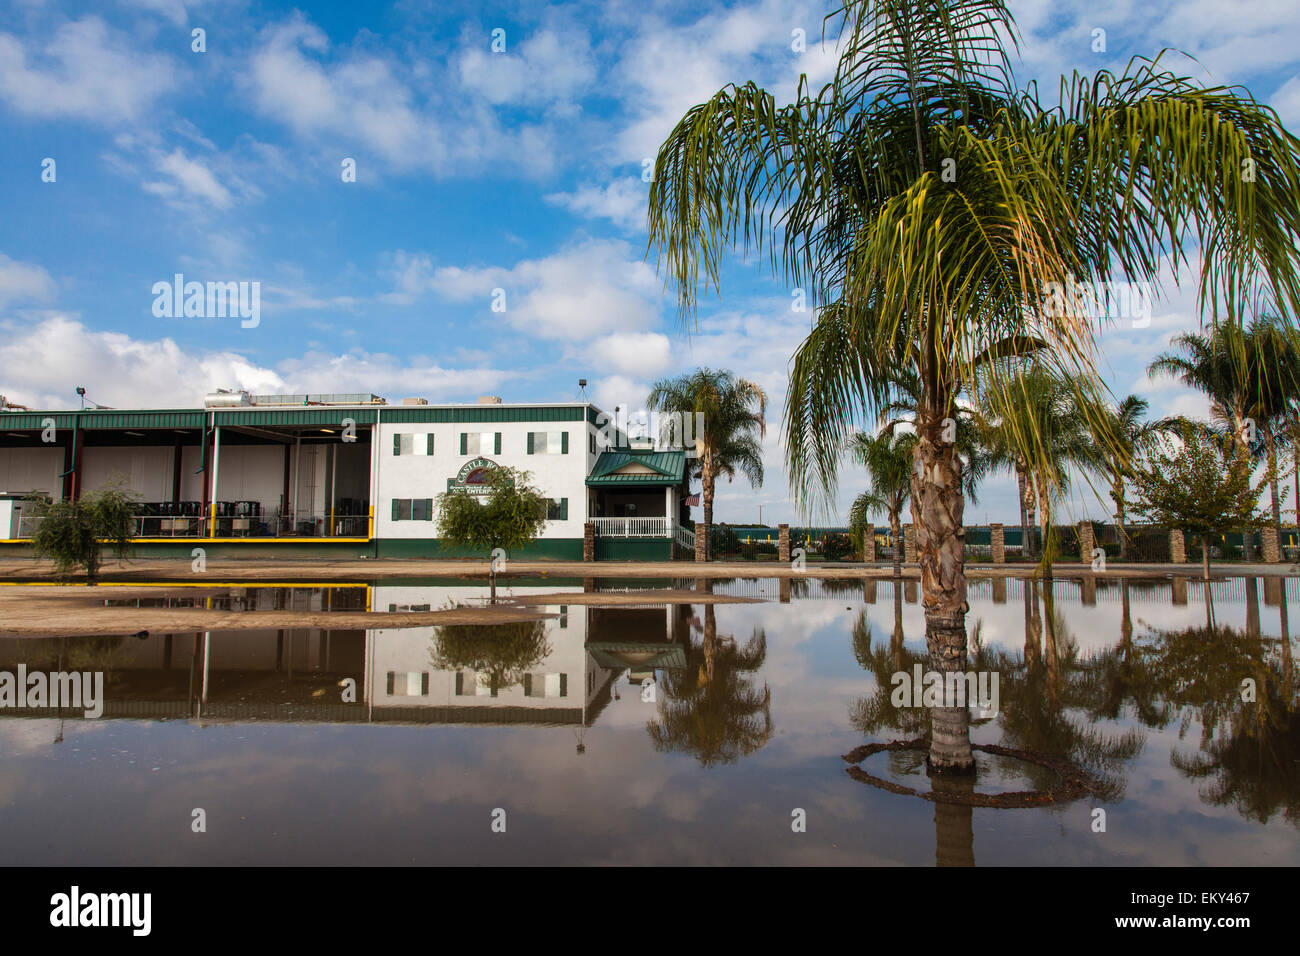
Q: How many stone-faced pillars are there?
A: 9